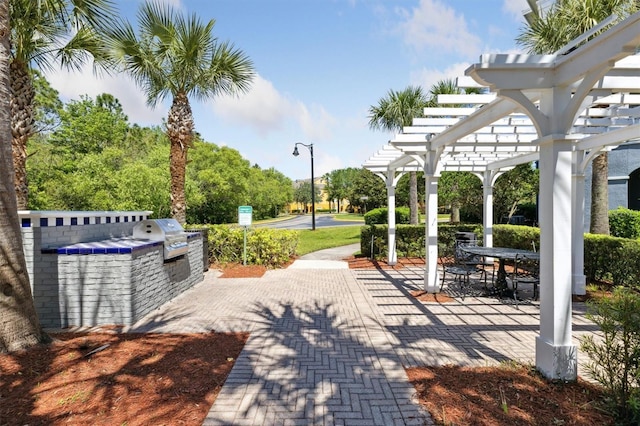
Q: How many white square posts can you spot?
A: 5